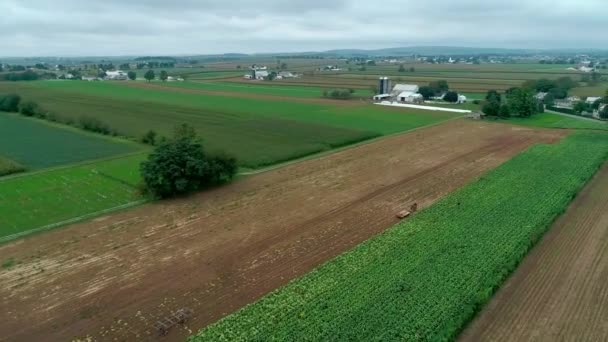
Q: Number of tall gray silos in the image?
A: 2